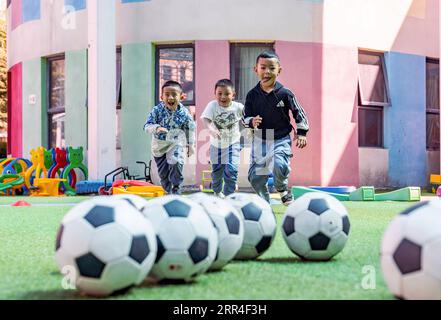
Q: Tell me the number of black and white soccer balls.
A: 7